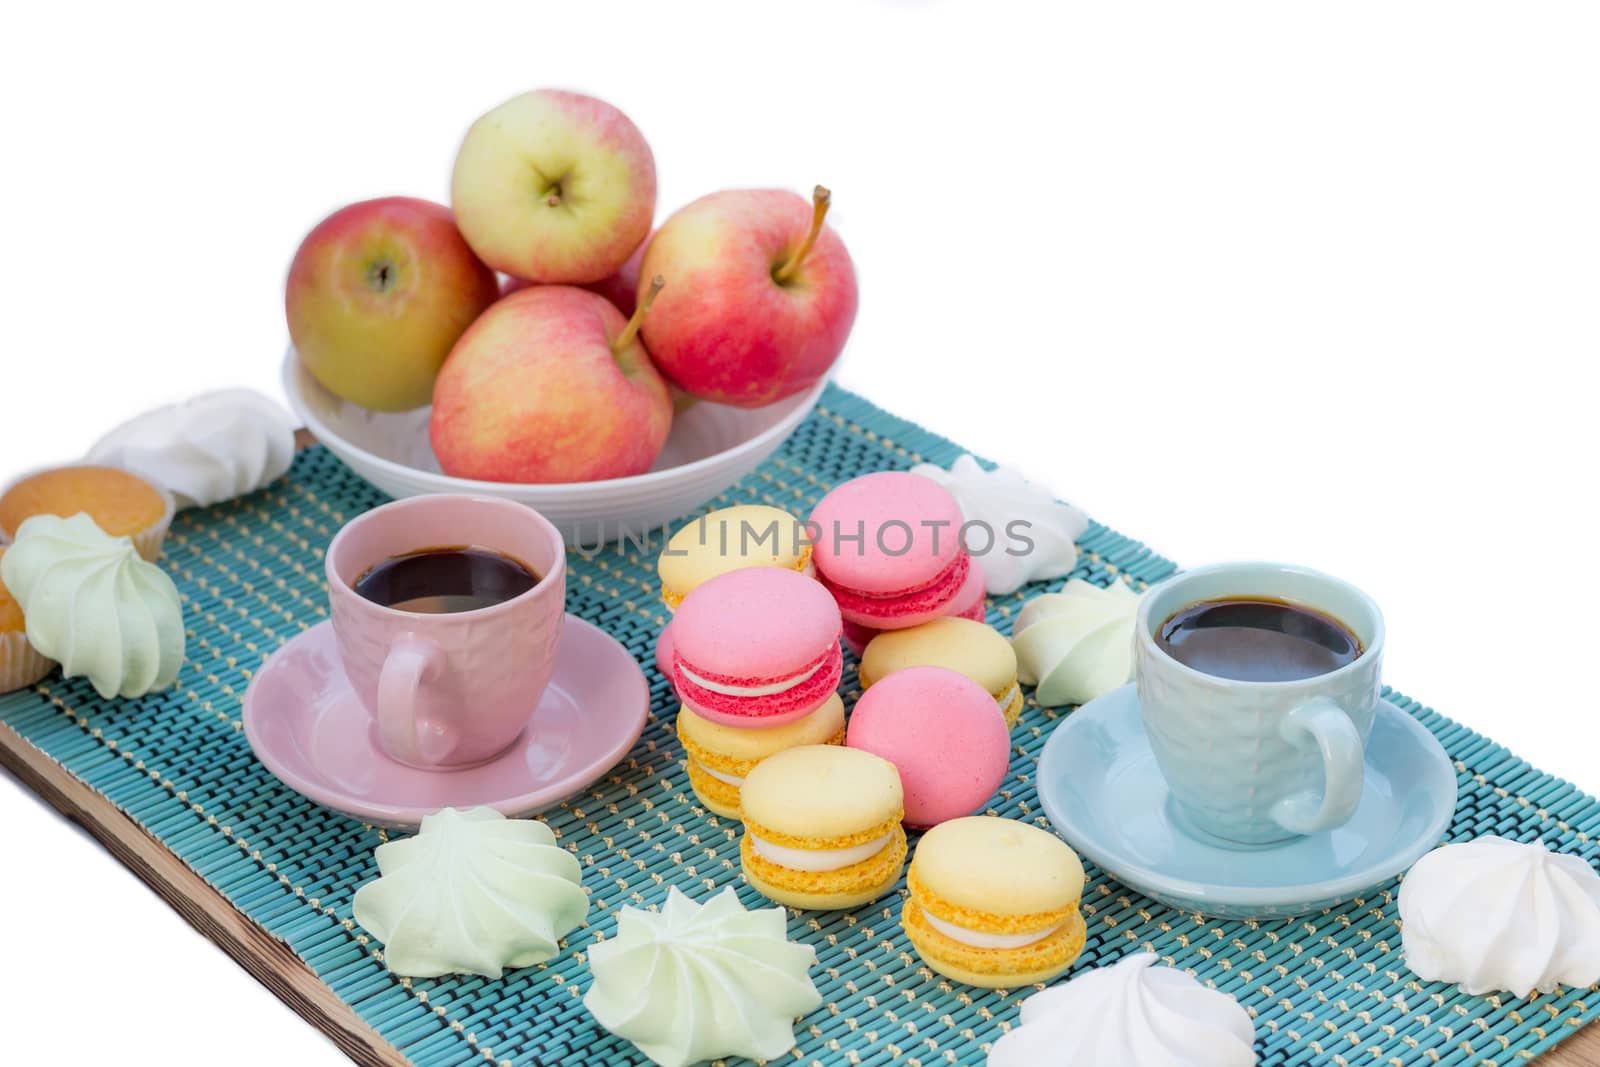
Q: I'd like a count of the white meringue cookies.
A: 4